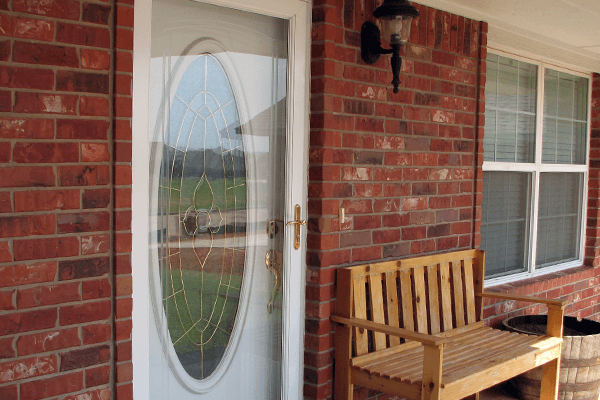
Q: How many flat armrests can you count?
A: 2